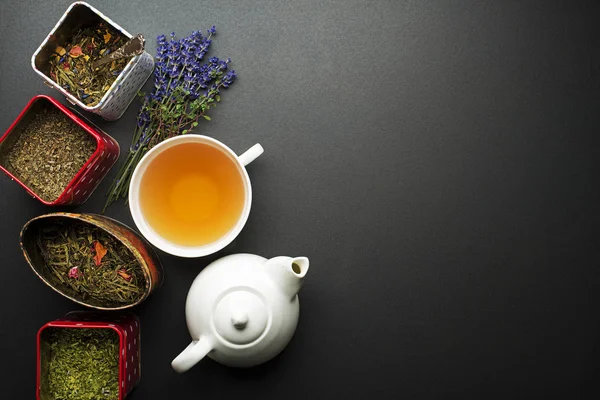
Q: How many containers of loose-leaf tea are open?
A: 4